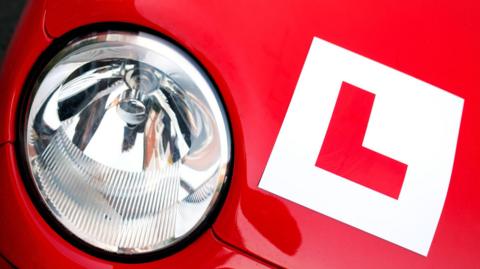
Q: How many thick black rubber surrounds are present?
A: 1